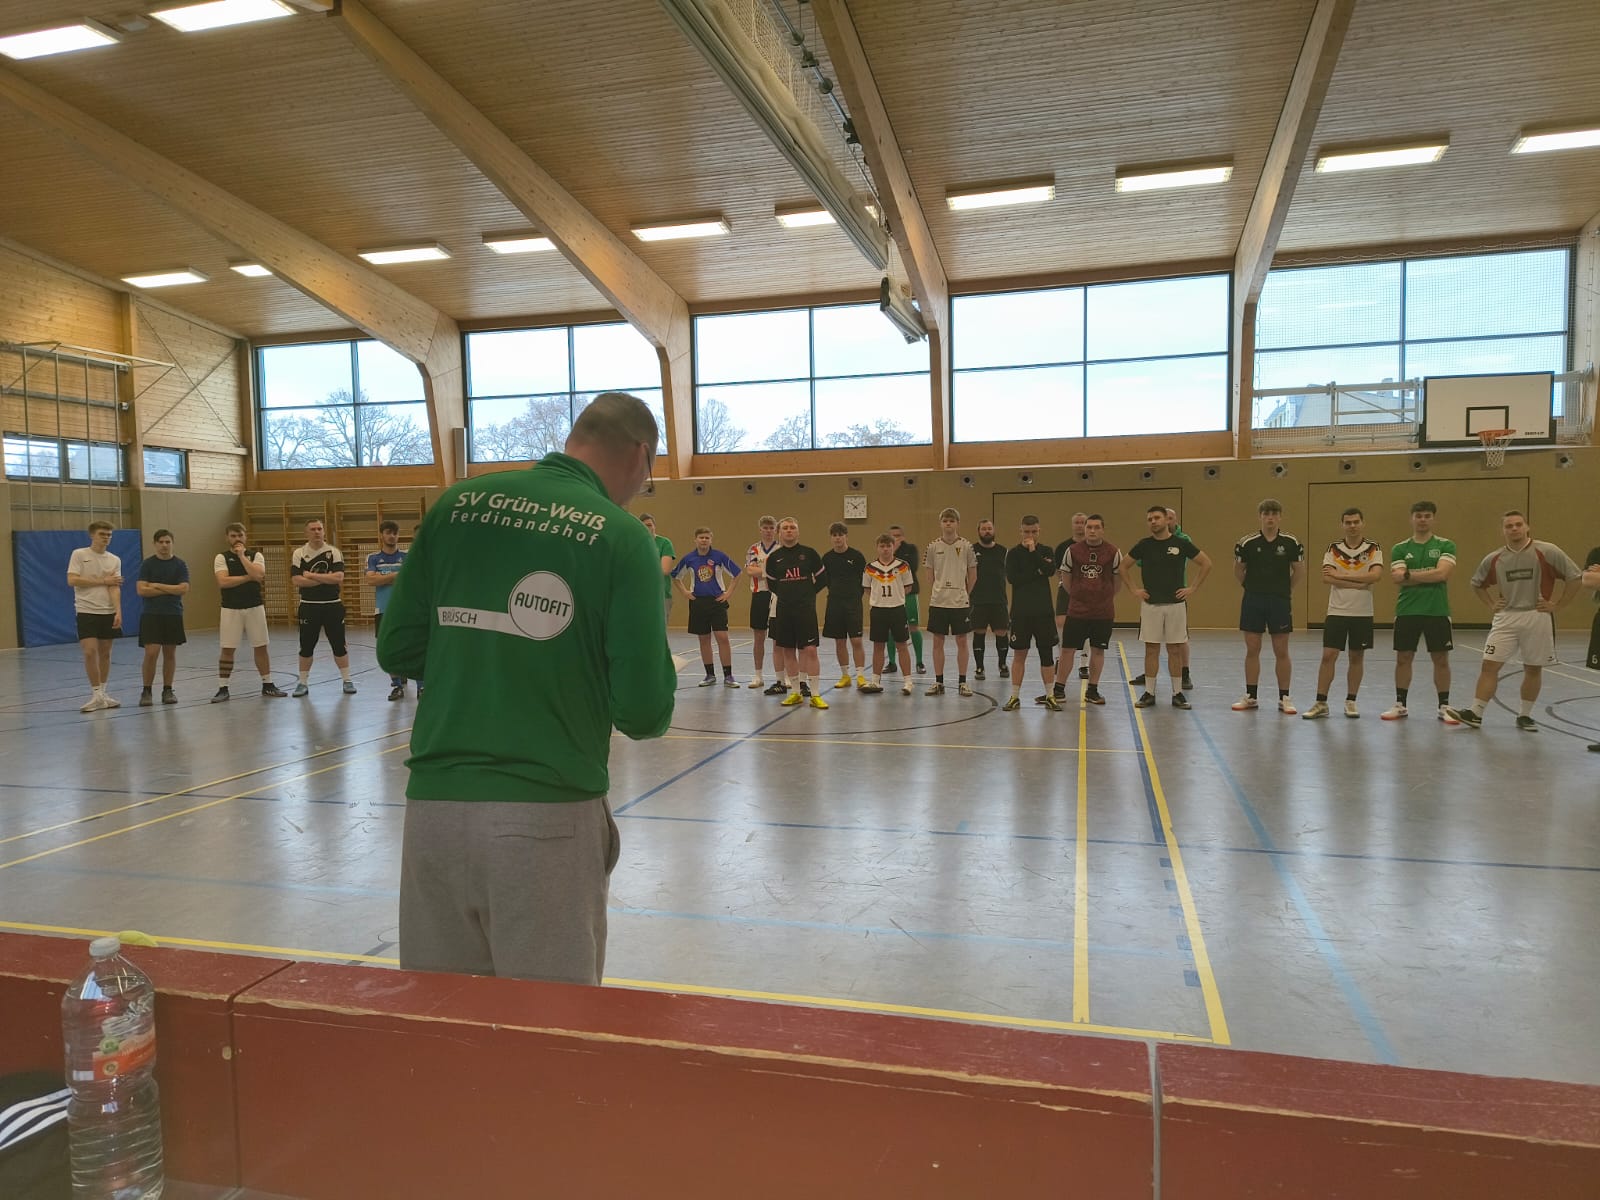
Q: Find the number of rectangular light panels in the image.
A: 12